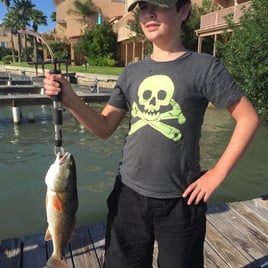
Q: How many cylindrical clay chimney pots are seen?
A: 0